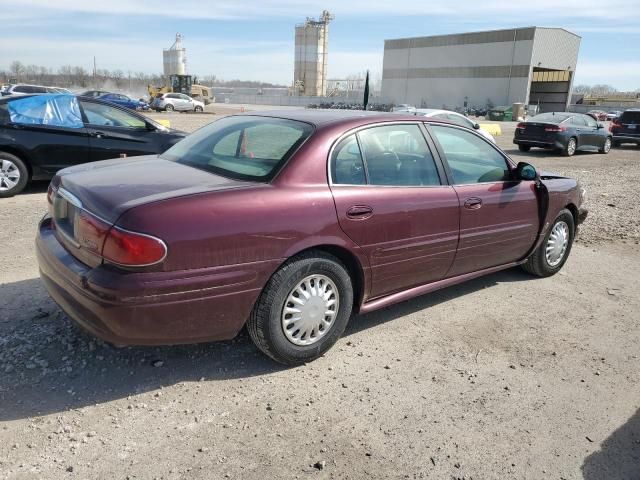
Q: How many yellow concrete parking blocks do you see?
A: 2